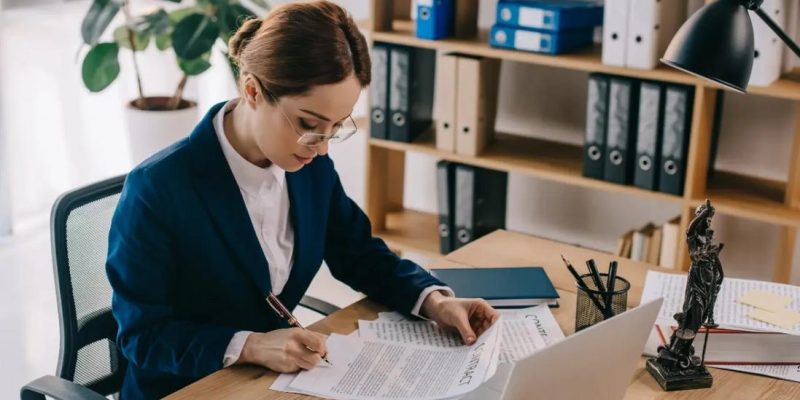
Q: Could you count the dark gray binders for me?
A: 8